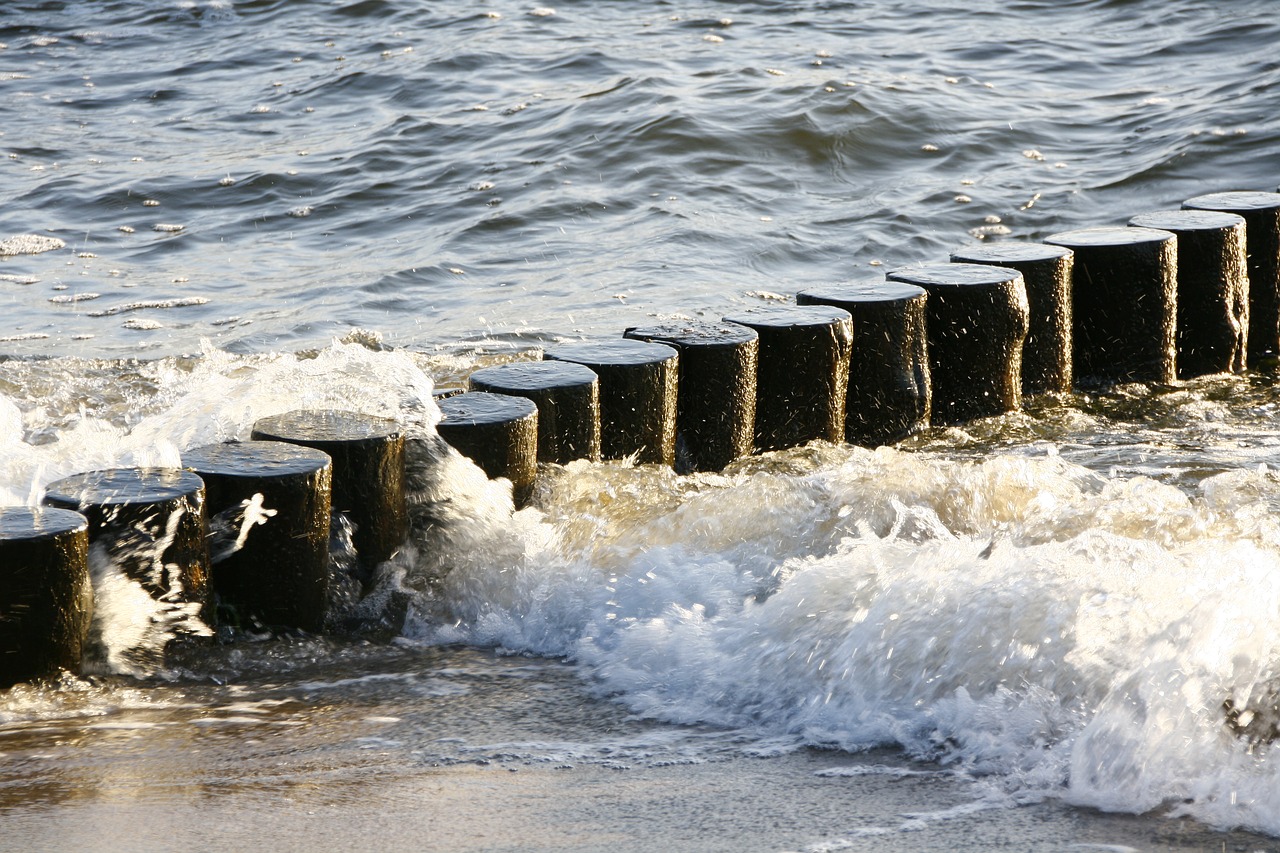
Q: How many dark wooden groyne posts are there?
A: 15